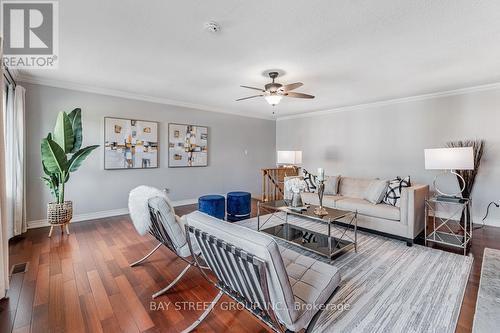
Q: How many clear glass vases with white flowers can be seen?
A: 1